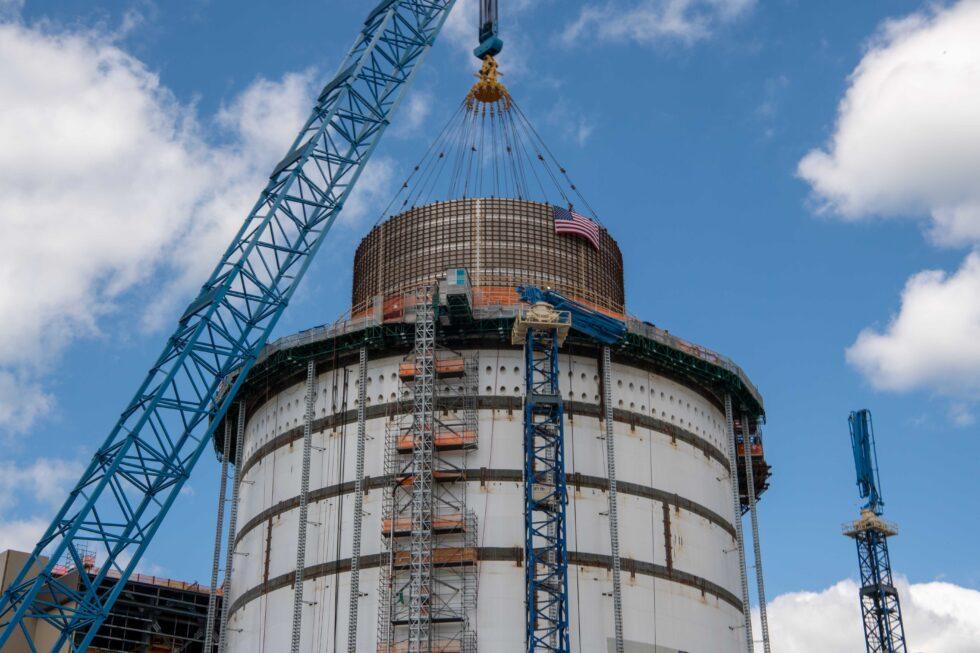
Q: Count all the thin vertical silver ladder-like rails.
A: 7